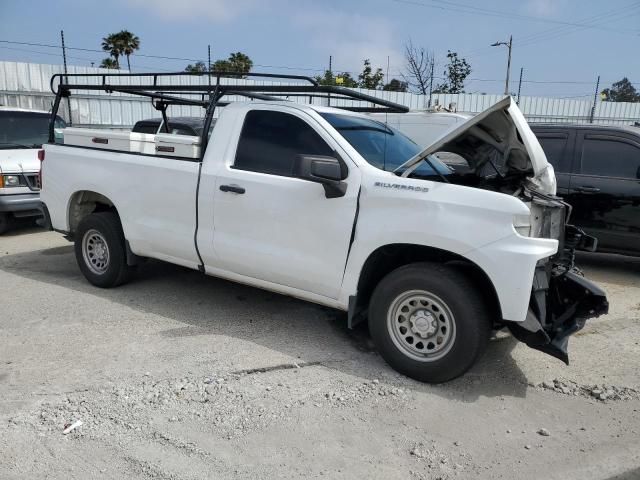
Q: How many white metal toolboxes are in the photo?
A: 2